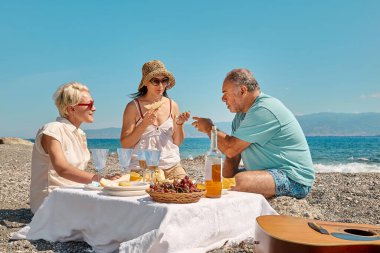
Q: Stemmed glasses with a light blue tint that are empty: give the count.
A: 2